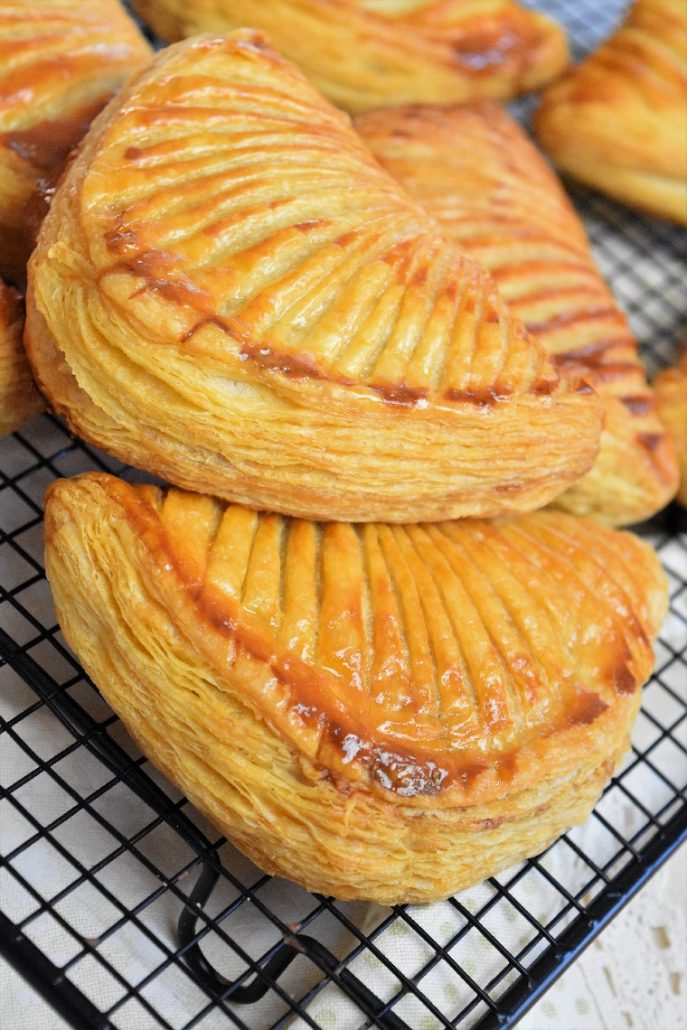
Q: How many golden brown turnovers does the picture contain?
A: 8